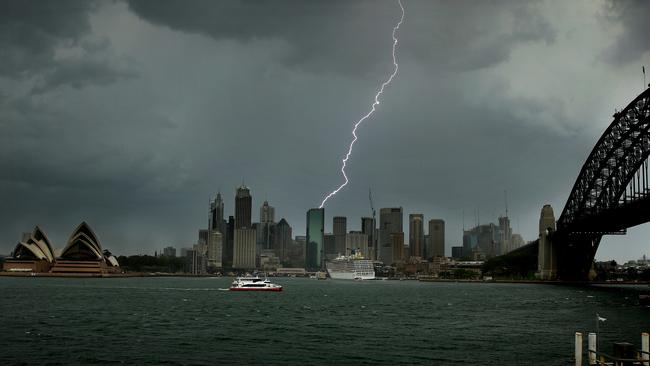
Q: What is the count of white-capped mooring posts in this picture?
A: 3